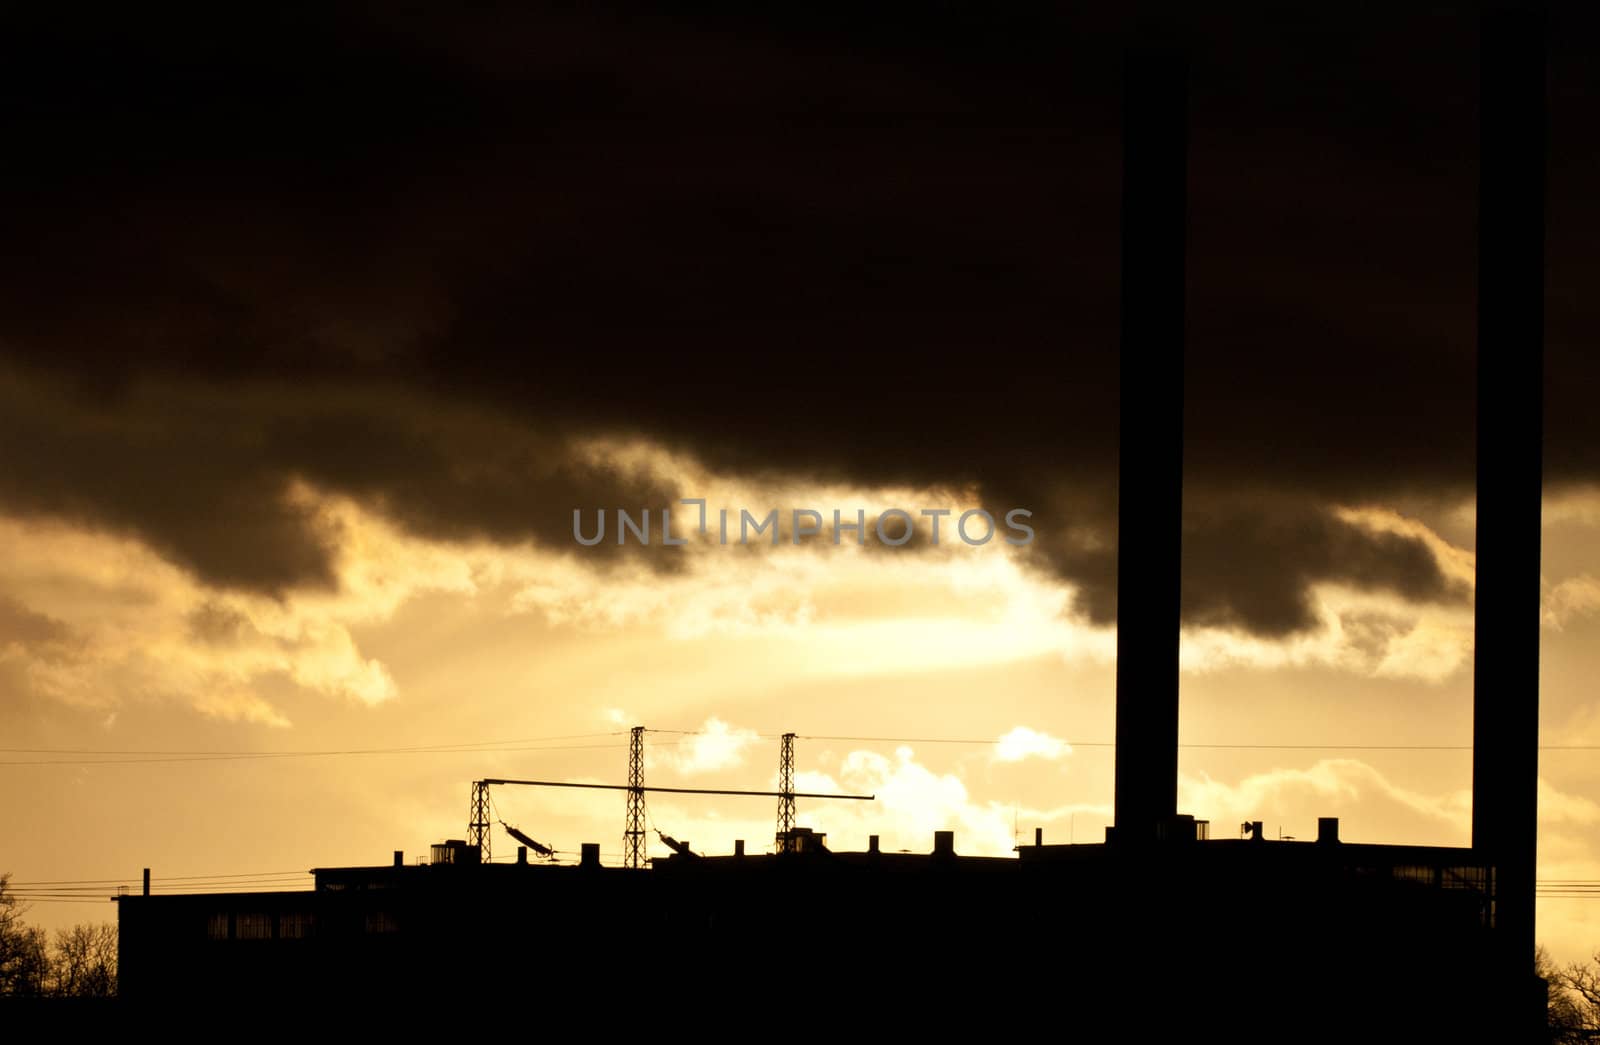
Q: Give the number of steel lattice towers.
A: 3